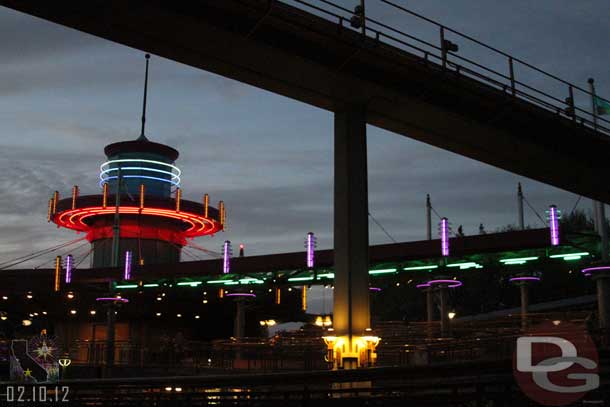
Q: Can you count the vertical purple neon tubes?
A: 6